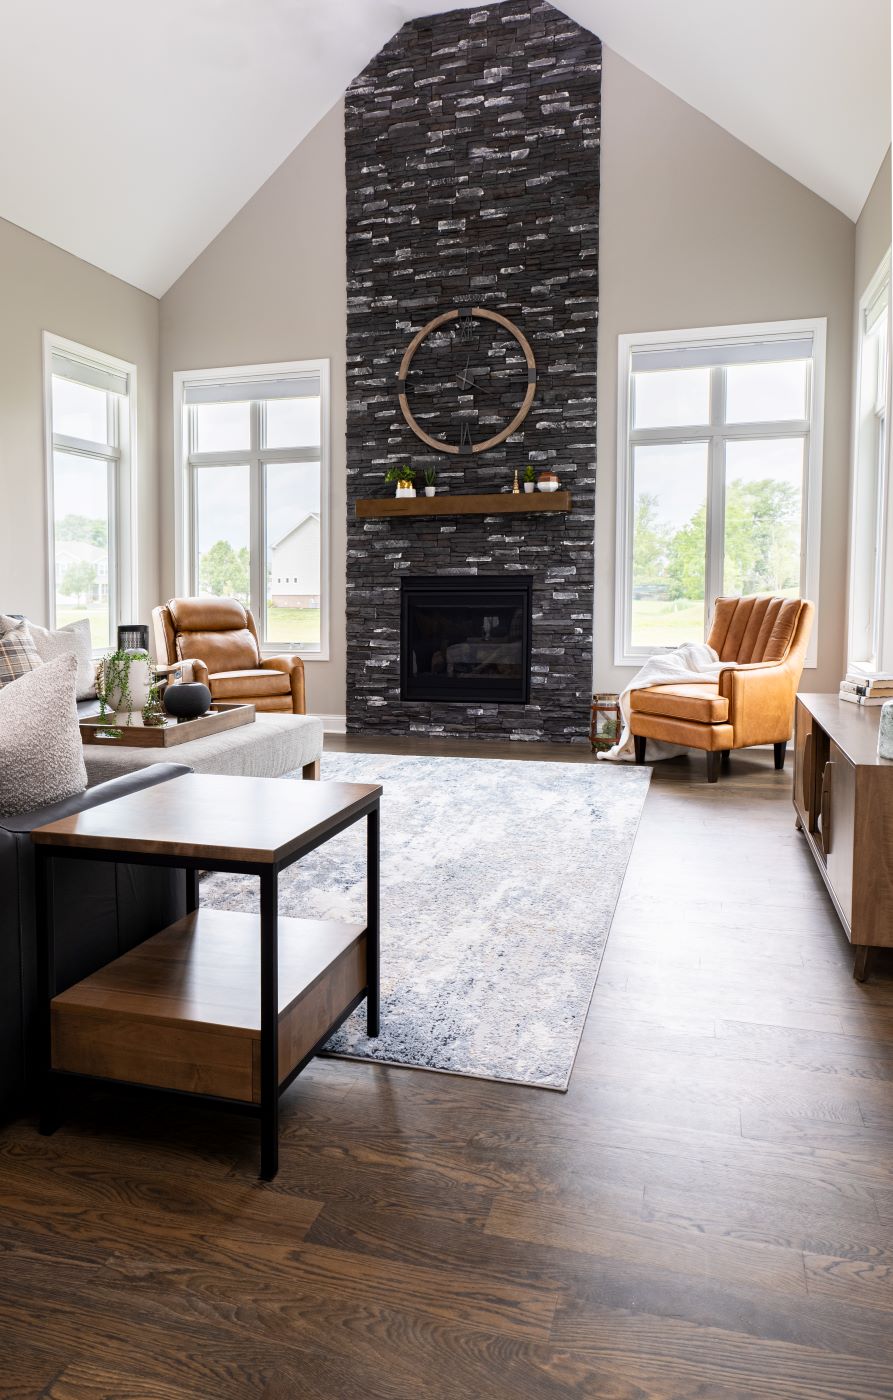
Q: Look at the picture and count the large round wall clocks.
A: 1